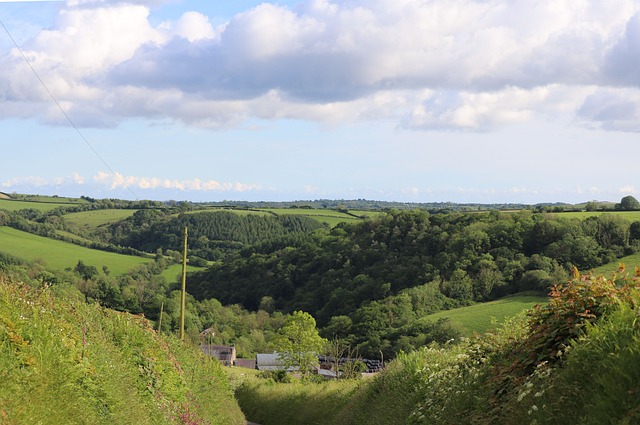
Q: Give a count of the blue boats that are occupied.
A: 0